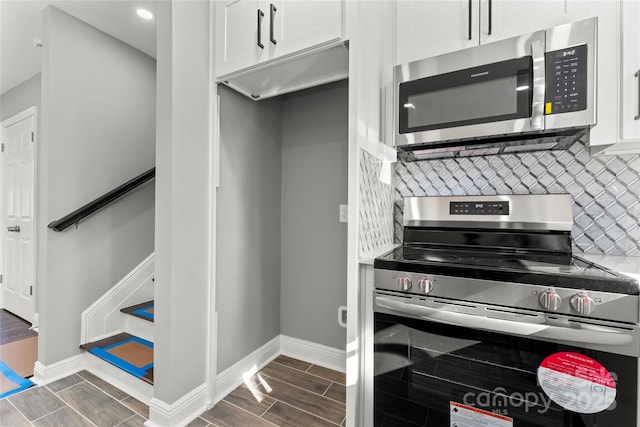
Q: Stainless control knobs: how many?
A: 4